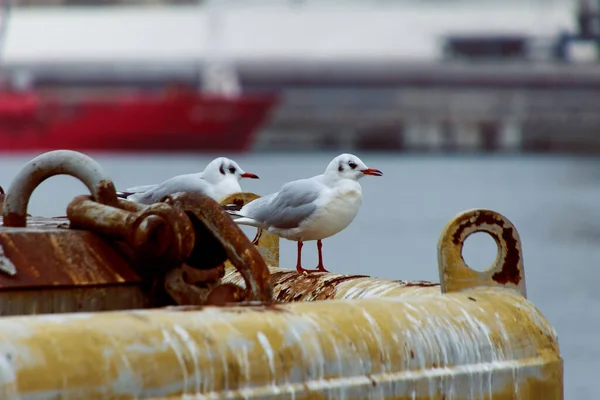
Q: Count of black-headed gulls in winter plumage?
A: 2